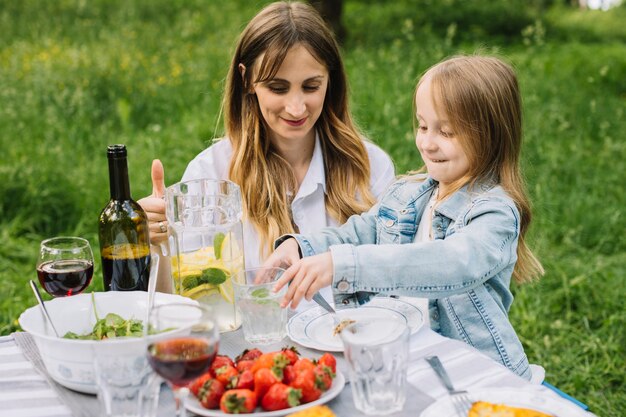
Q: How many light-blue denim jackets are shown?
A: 1